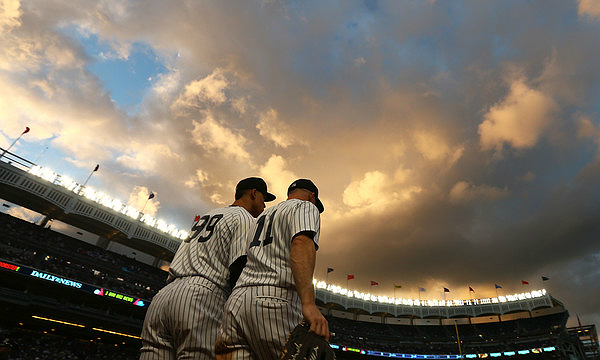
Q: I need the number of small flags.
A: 14